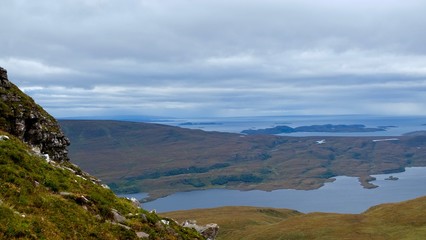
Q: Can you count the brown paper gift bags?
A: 0